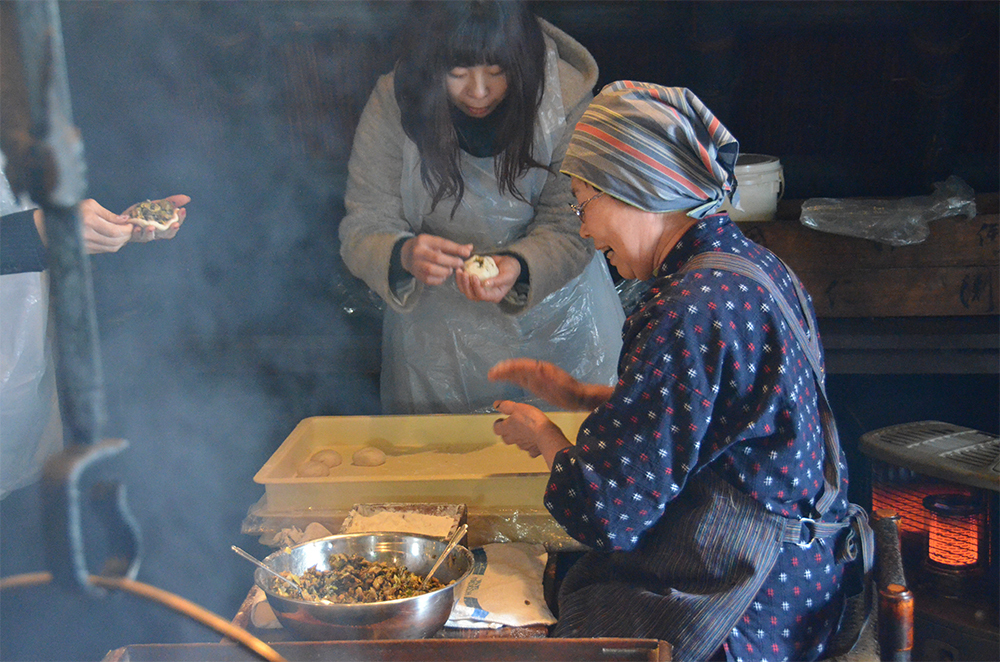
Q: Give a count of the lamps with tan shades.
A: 0